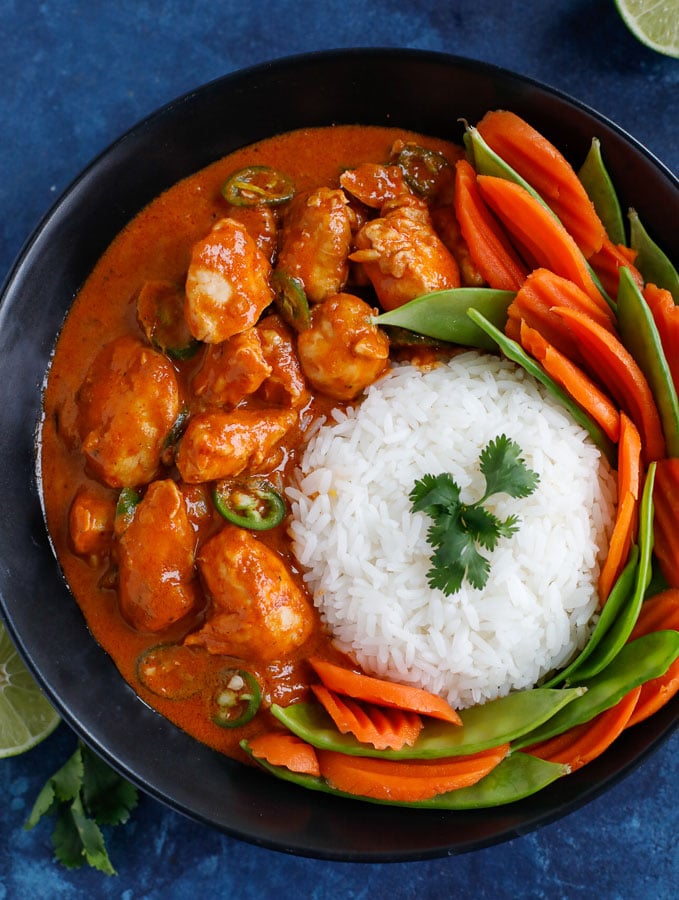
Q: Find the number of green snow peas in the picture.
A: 11